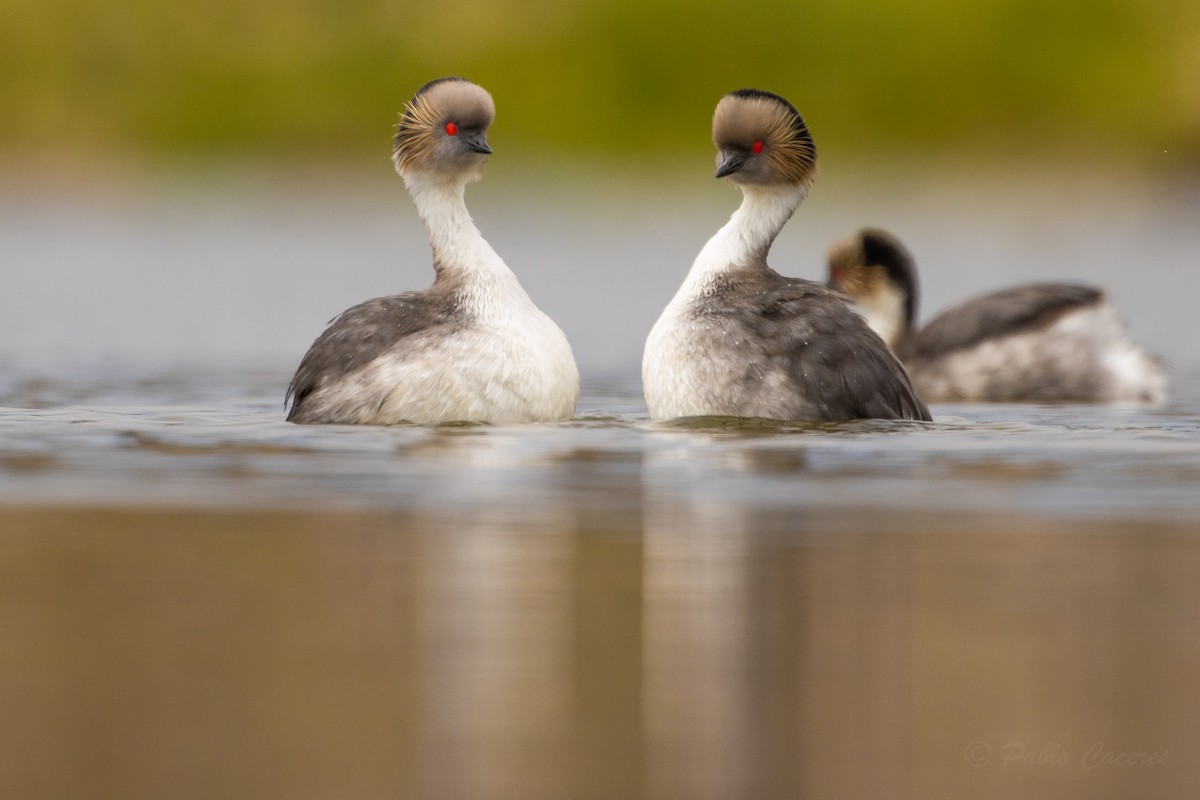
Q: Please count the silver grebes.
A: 3